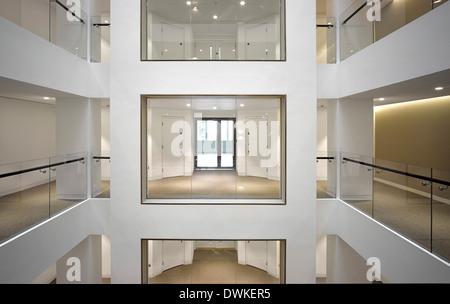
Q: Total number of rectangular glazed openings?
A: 3